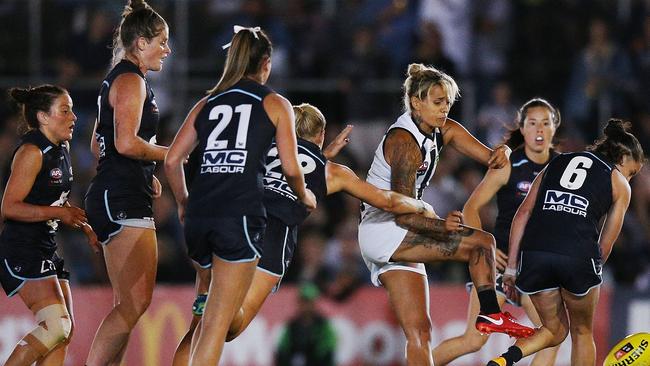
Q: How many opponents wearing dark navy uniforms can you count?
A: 6